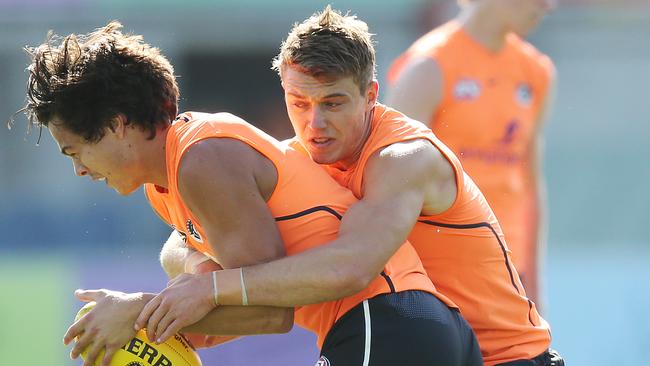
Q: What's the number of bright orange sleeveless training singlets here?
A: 3